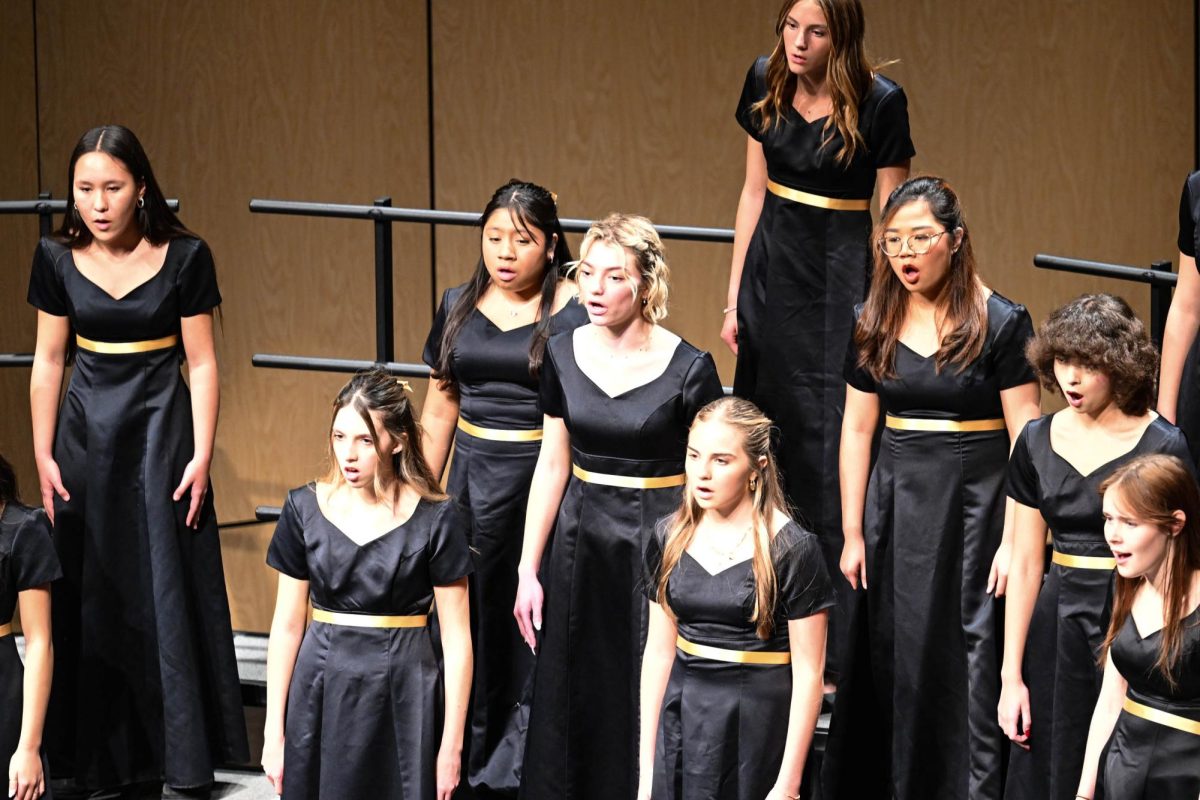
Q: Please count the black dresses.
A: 11